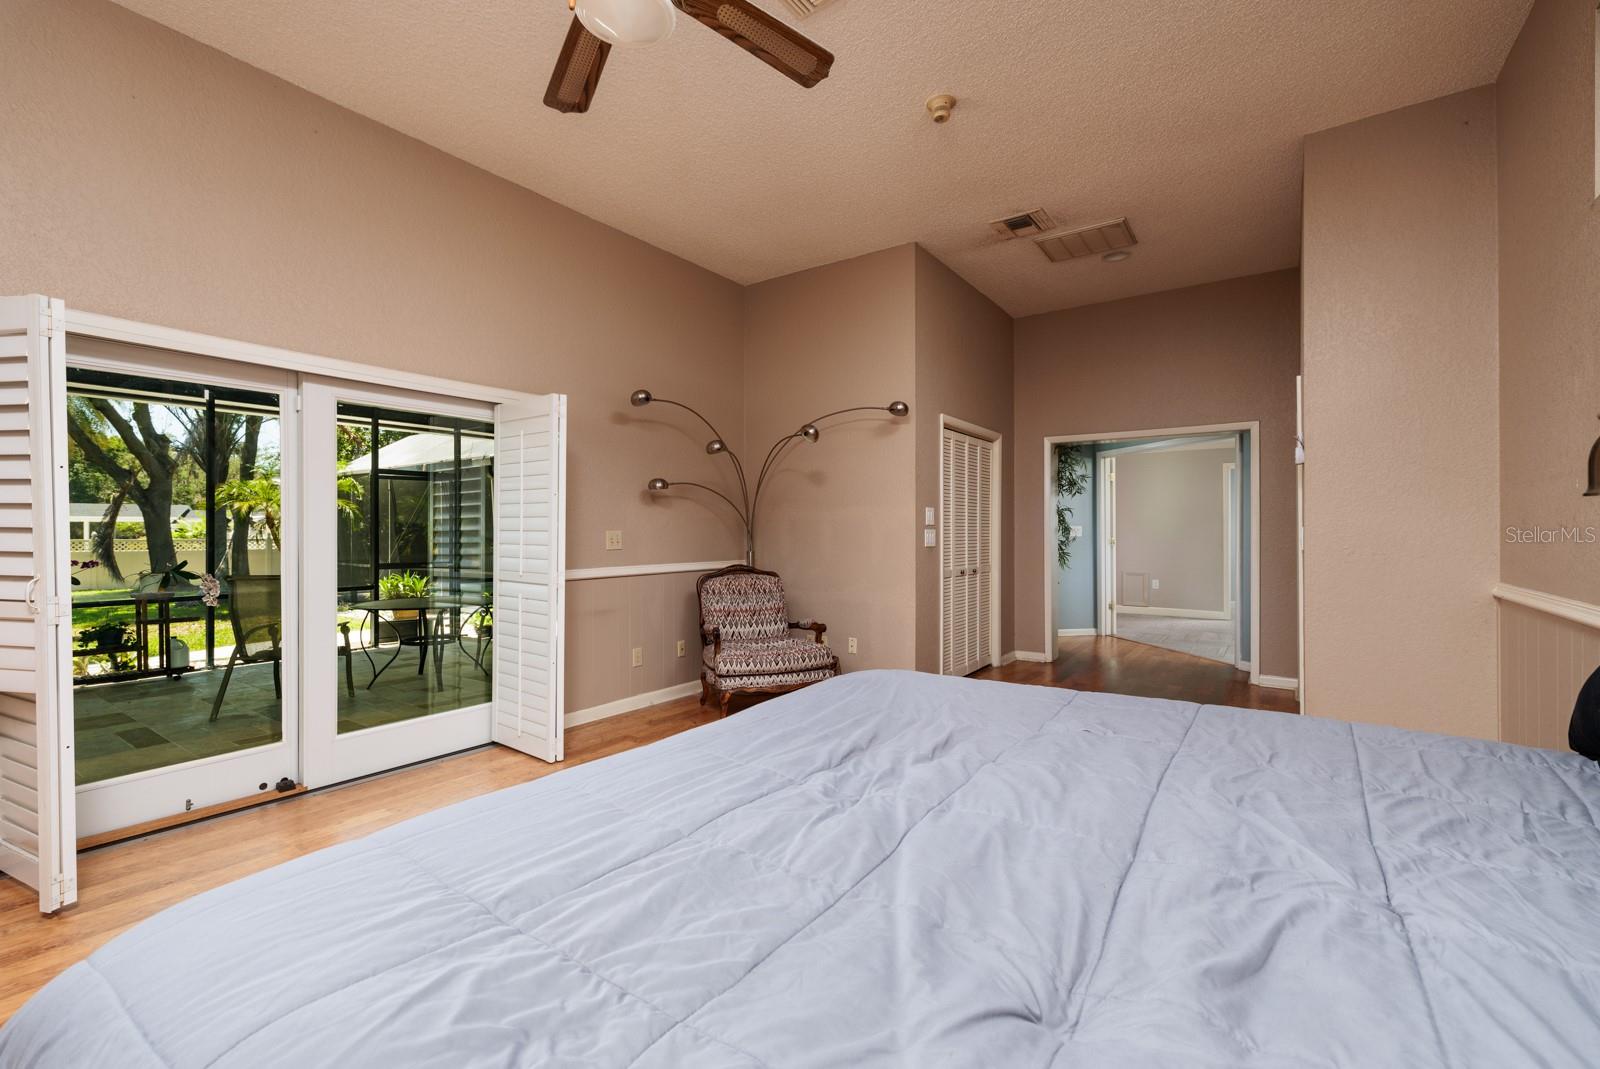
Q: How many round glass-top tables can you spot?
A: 1